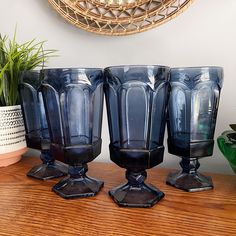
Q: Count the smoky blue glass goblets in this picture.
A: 4